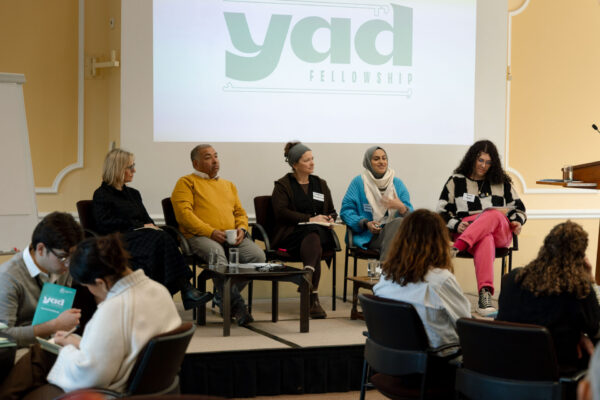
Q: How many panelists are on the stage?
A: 5